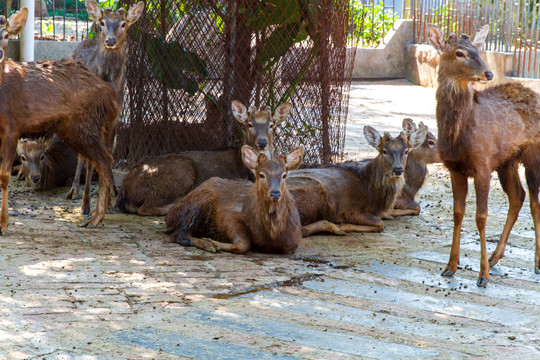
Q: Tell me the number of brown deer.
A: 8